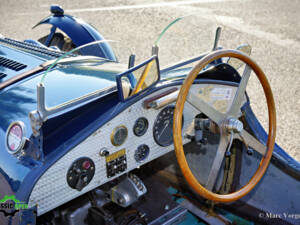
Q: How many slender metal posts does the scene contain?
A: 4